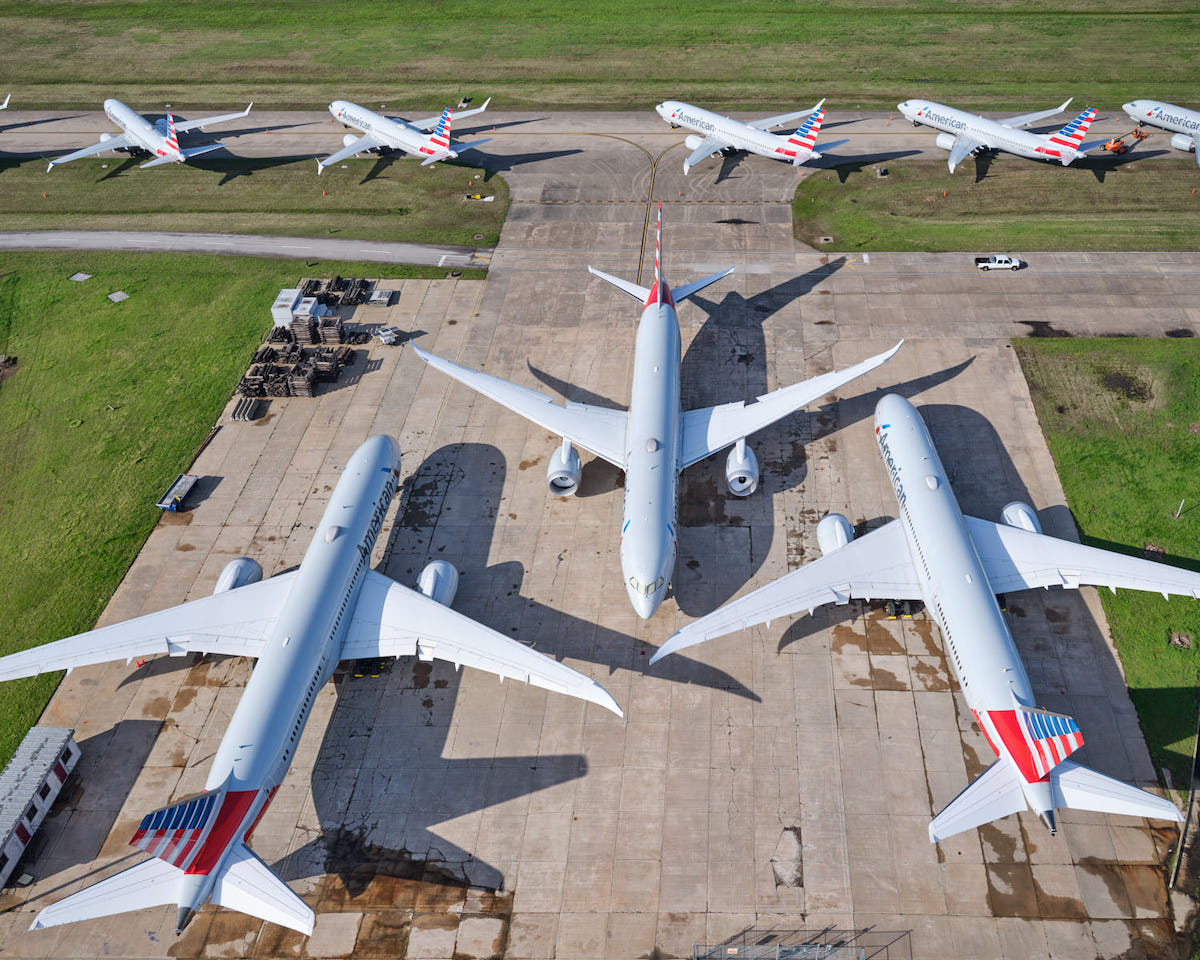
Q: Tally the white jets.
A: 8